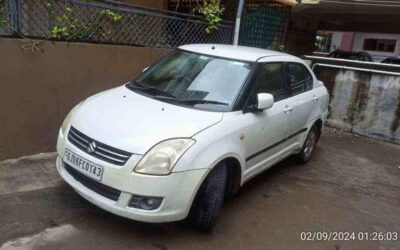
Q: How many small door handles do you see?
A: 2